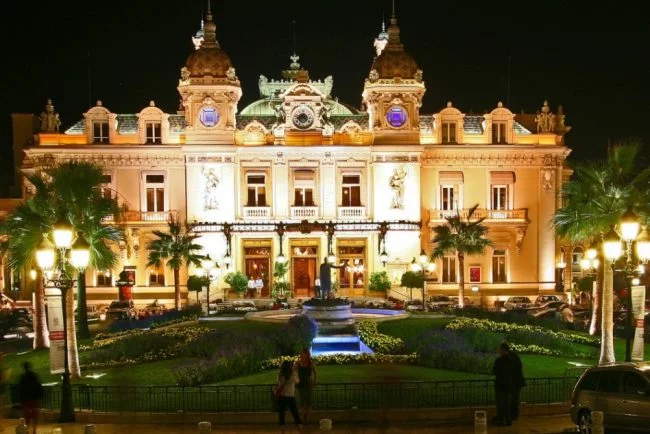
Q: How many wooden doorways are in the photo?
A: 3